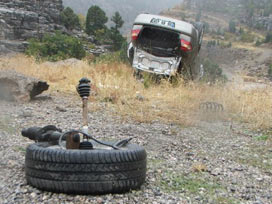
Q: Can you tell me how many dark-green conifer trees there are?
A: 3